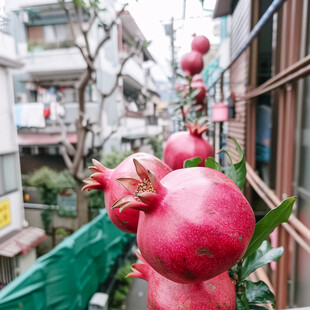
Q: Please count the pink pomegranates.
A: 7